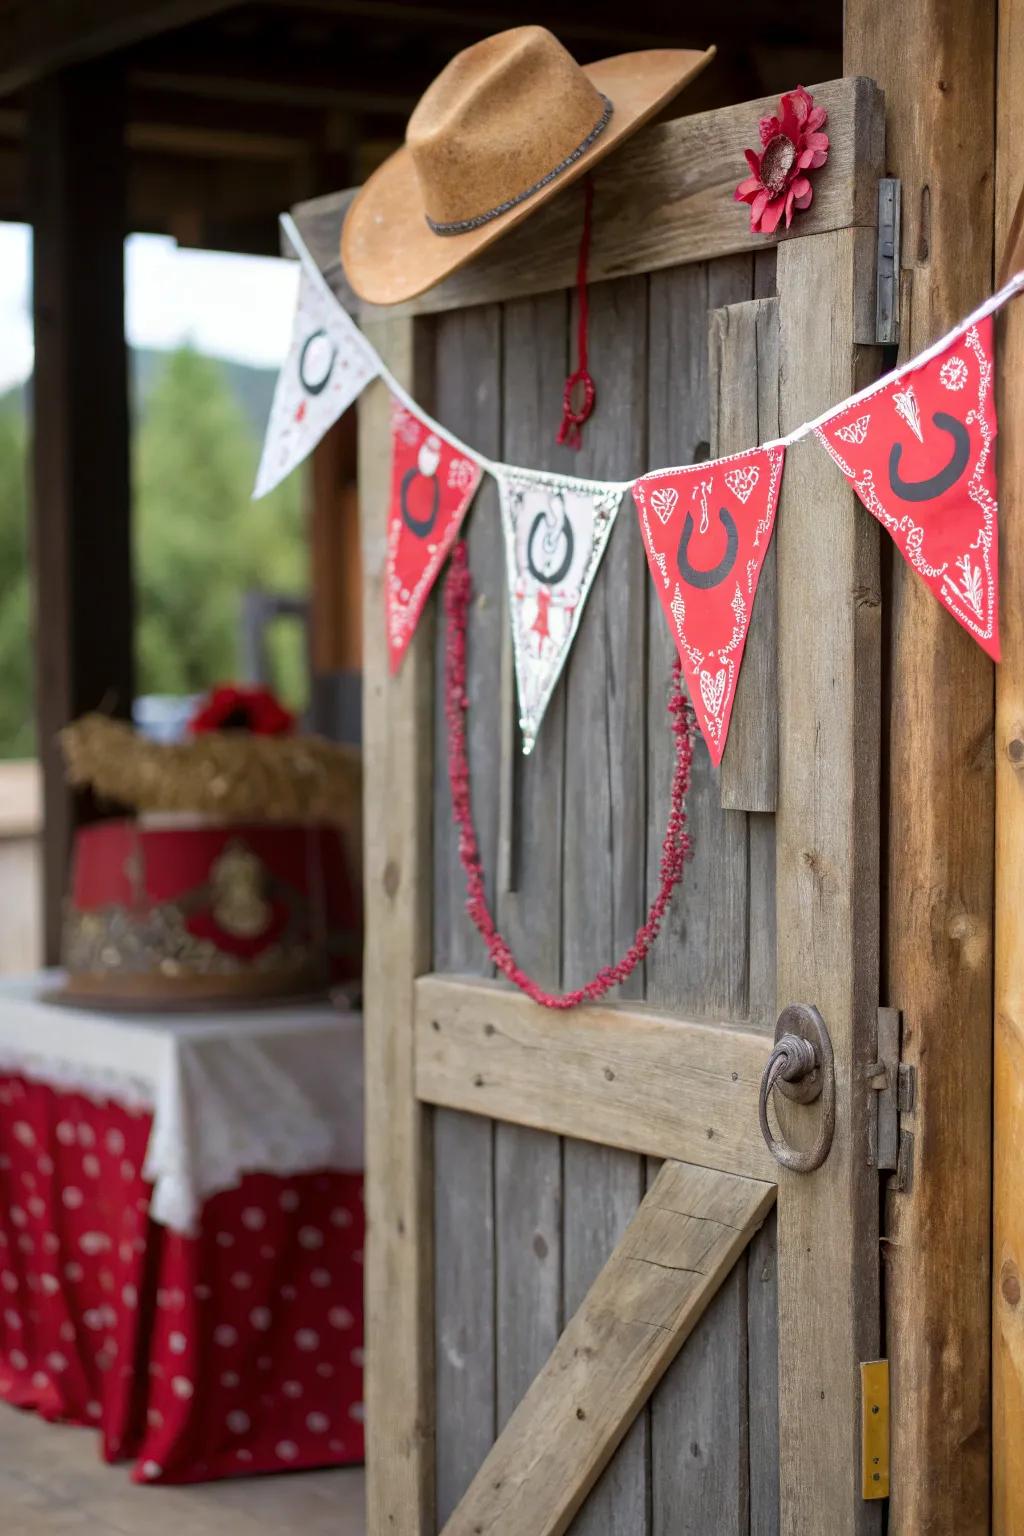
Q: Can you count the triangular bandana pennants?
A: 5